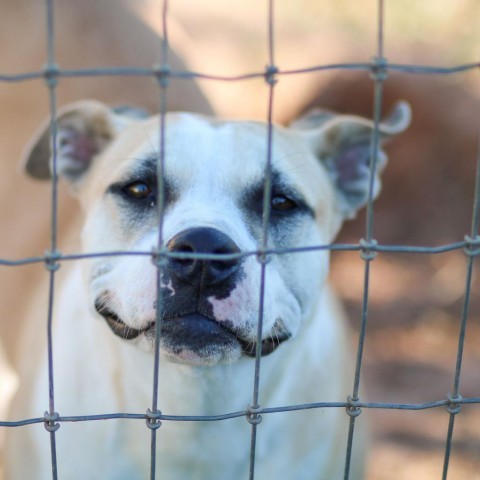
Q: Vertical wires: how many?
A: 5